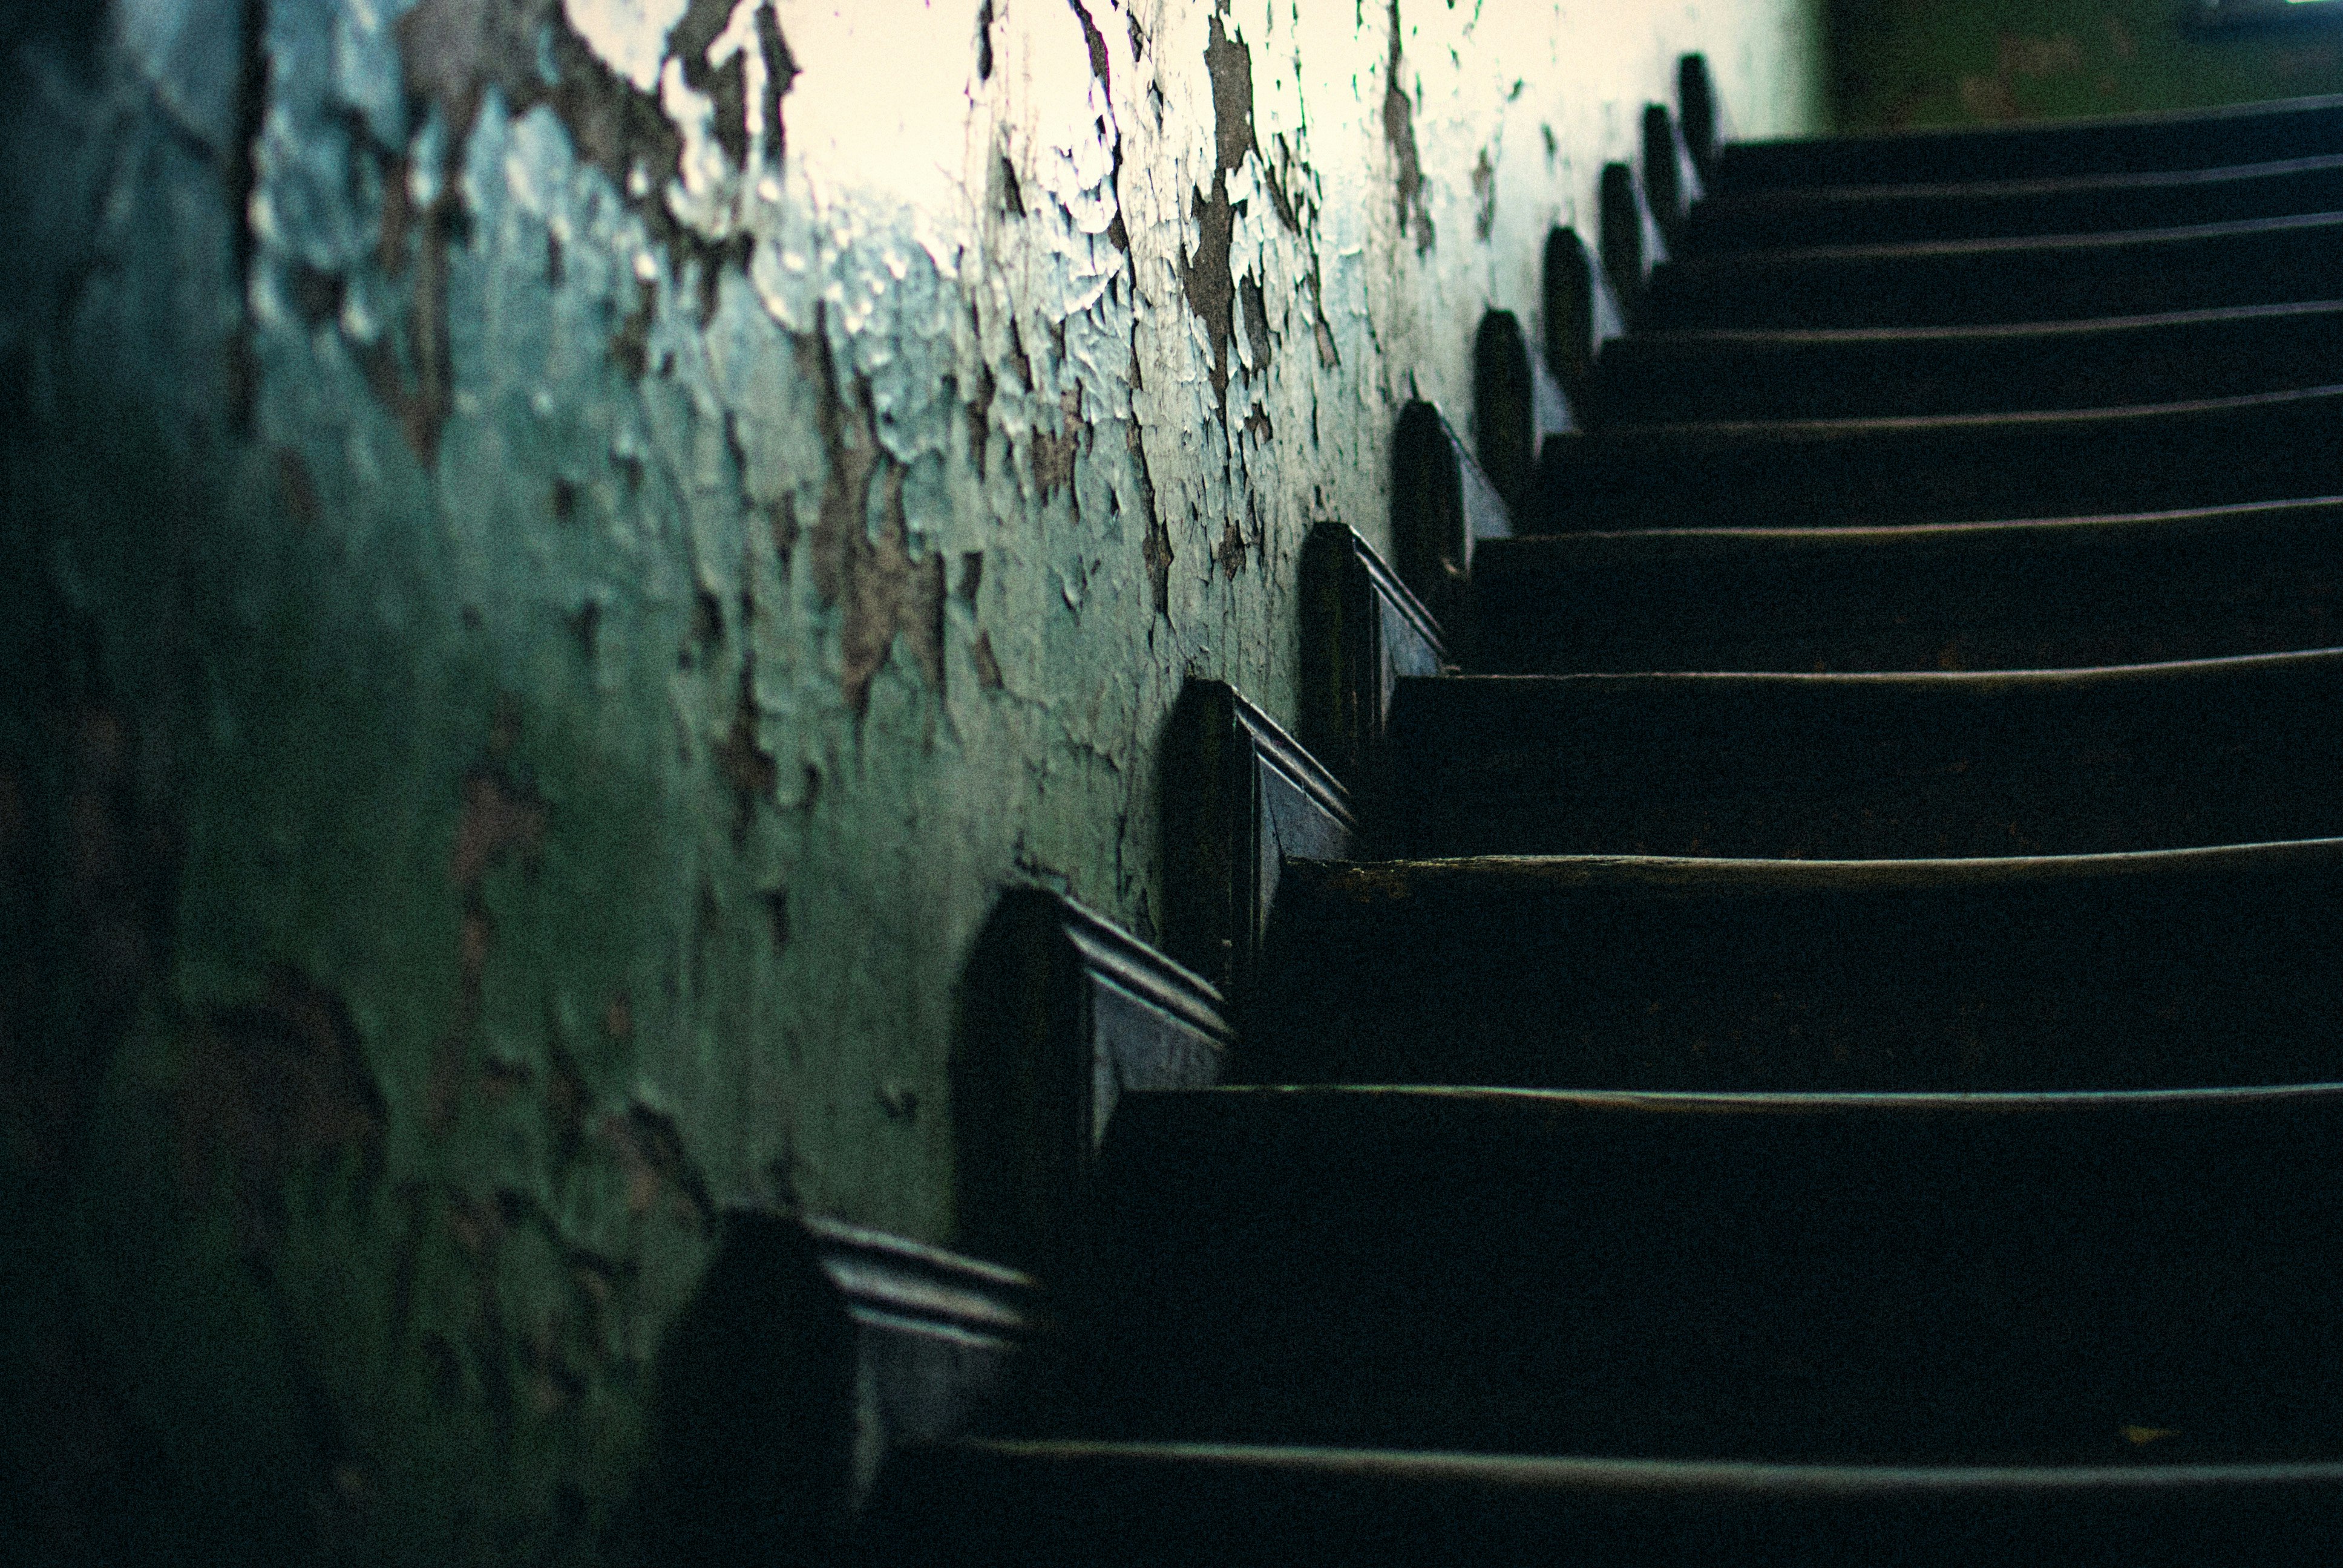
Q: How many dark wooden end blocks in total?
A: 10